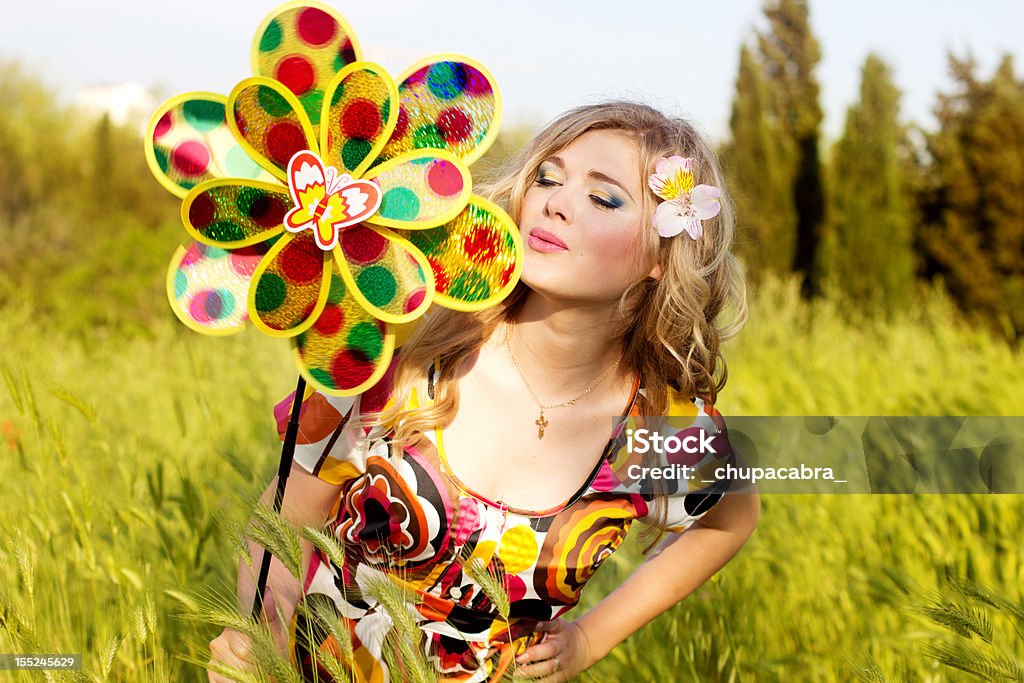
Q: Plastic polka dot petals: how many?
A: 12